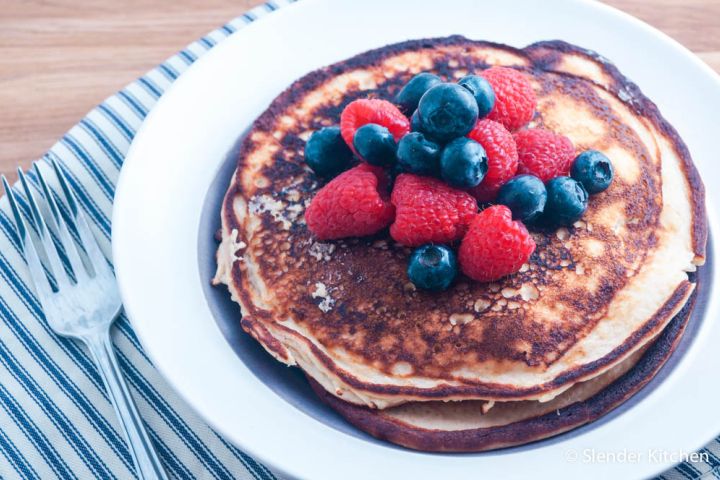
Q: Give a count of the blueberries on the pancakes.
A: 12